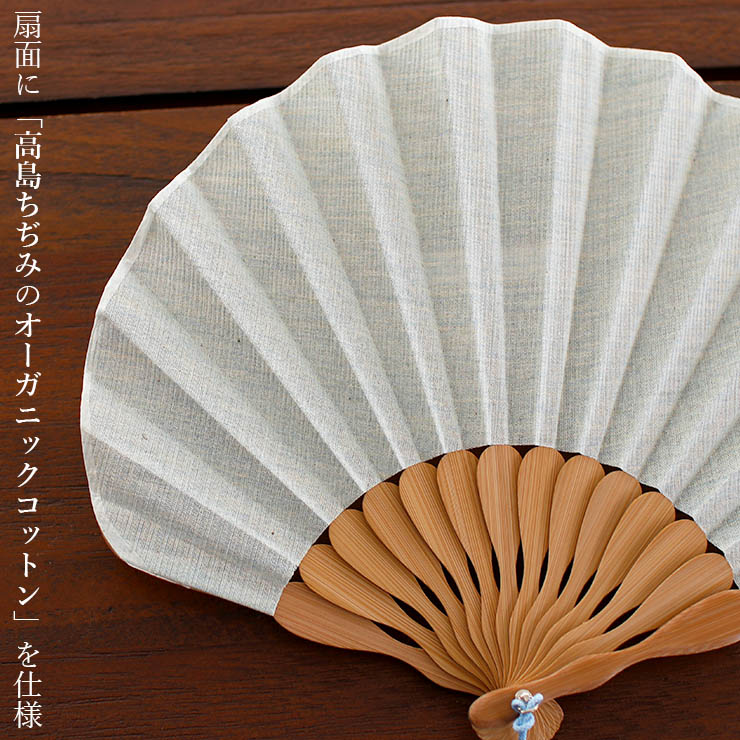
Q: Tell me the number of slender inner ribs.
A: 12